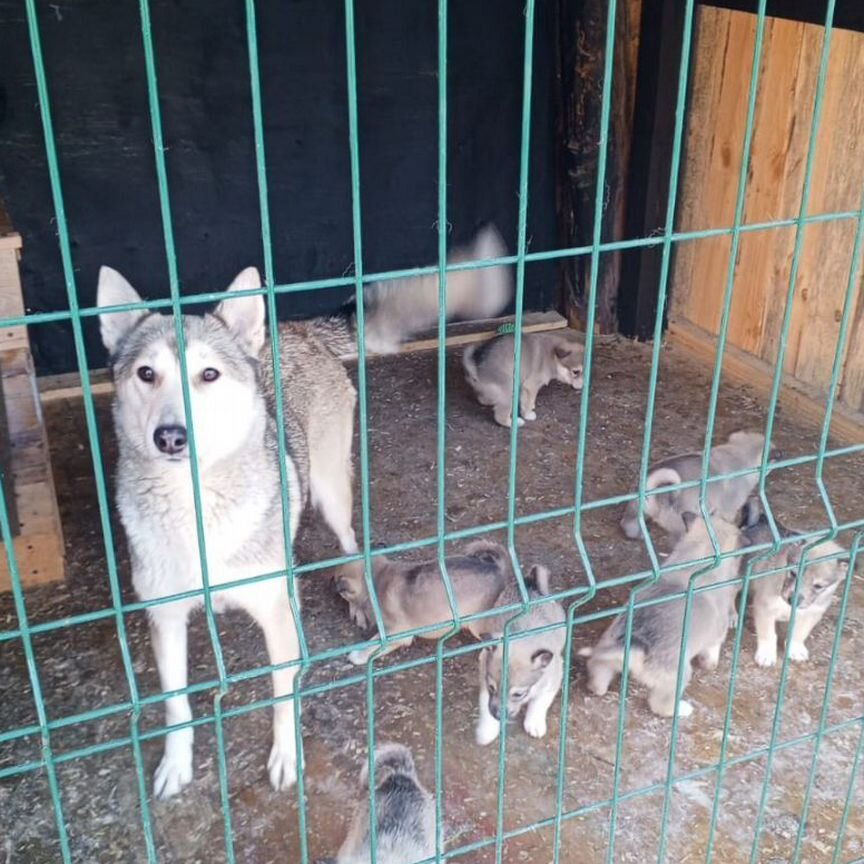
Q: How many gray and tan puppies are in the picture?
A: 7